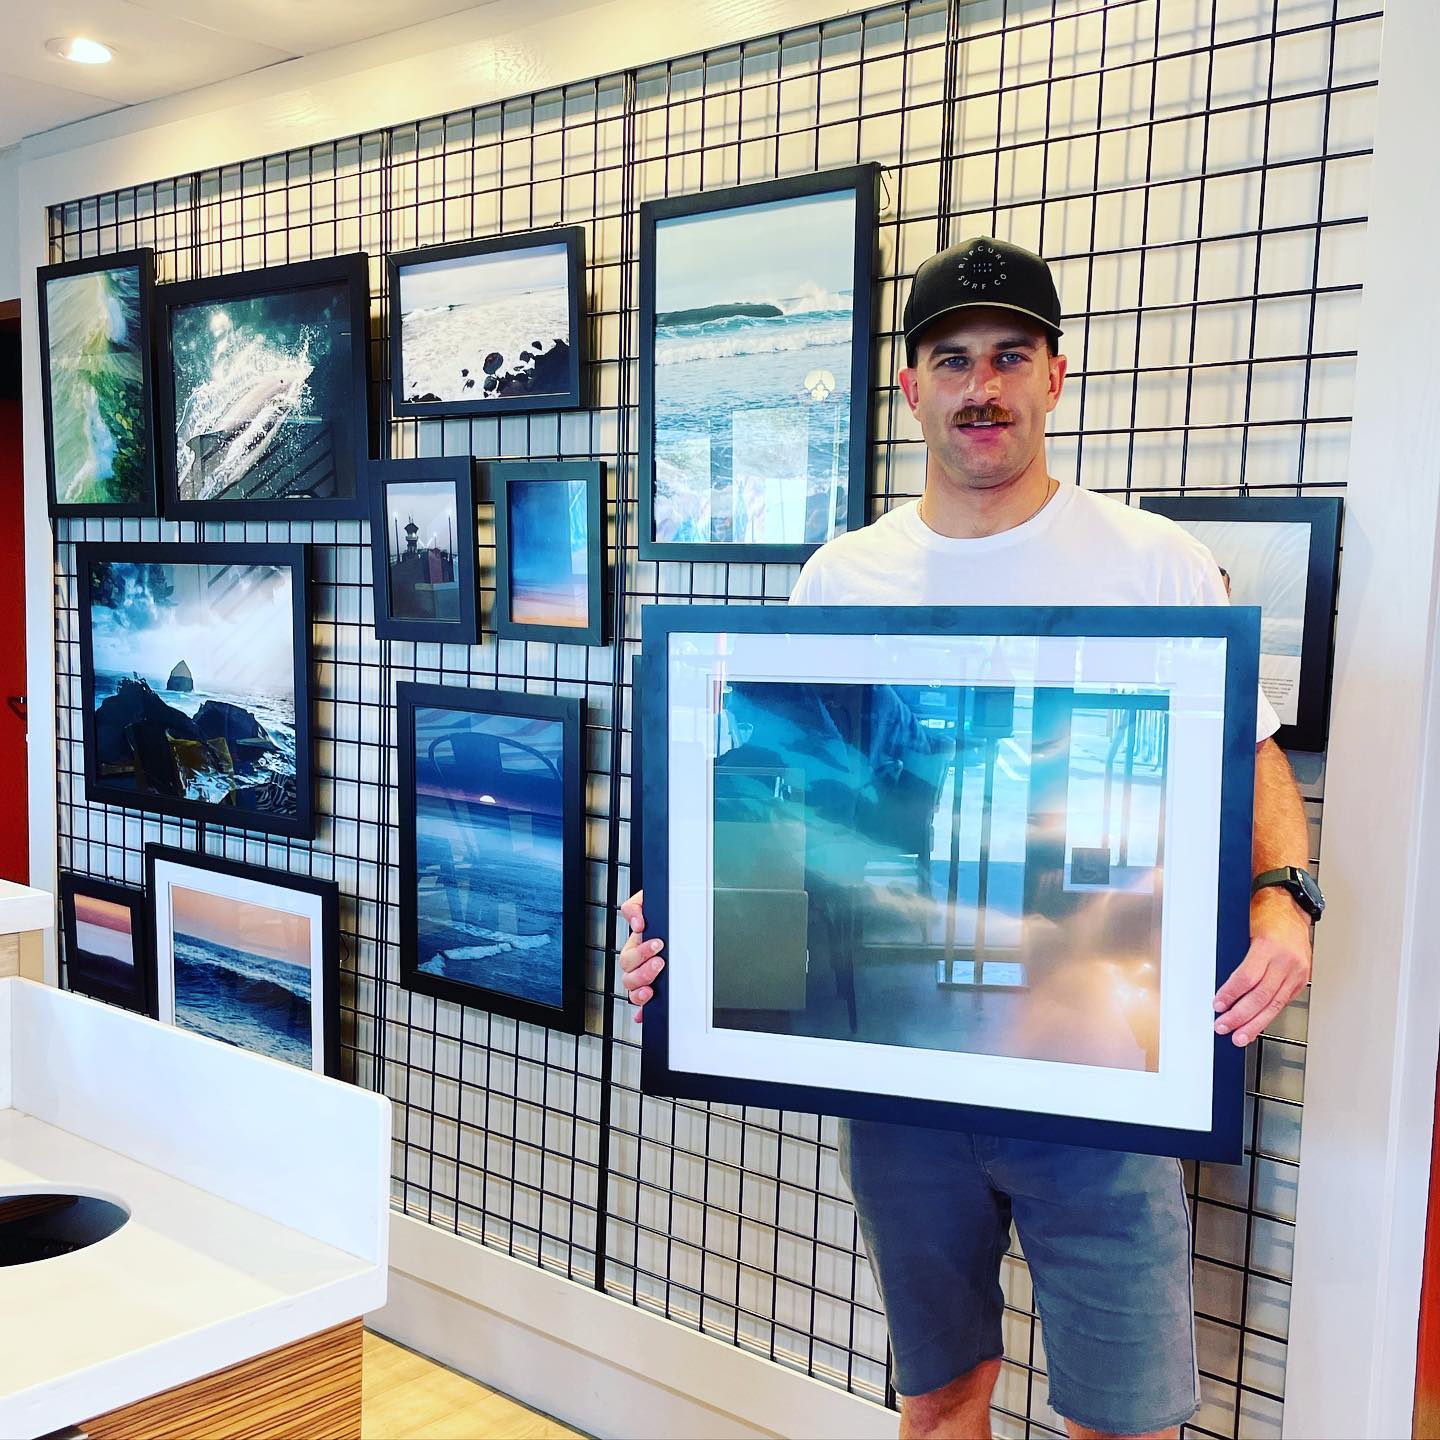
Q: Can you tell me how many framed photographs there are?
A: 12